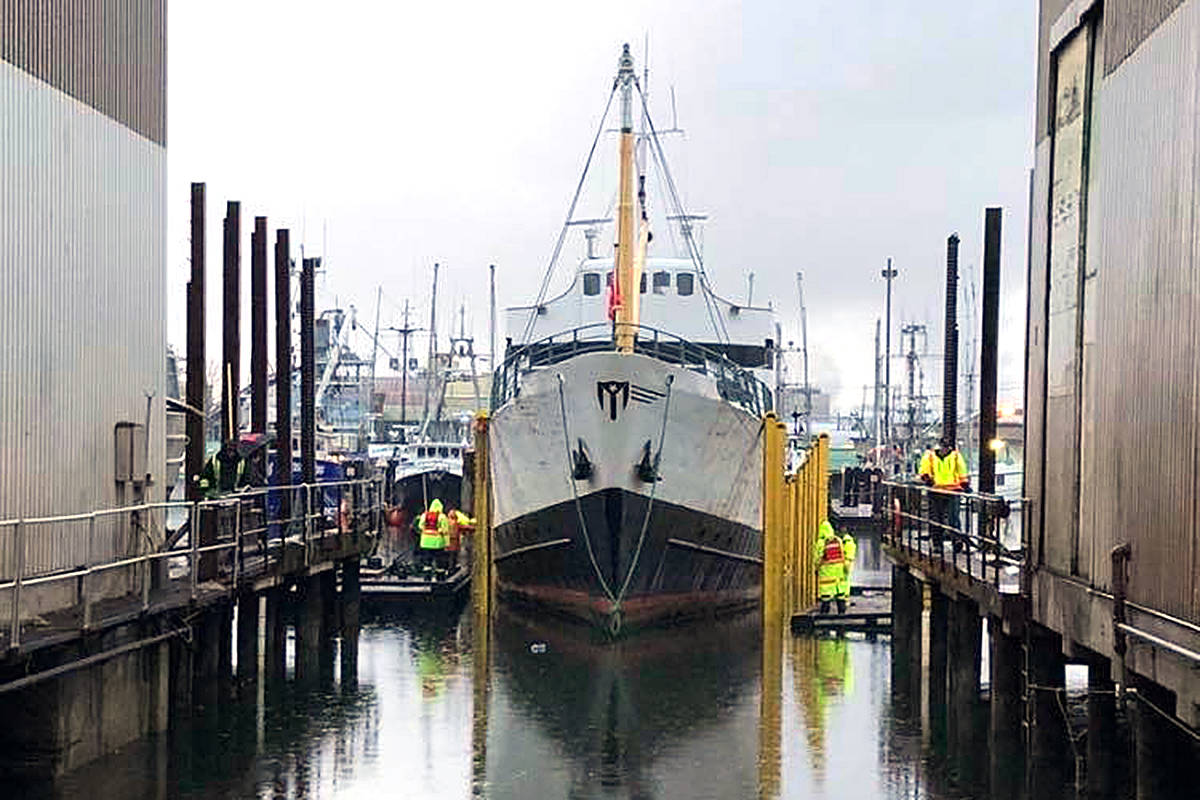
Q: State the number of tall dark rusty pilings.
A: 7